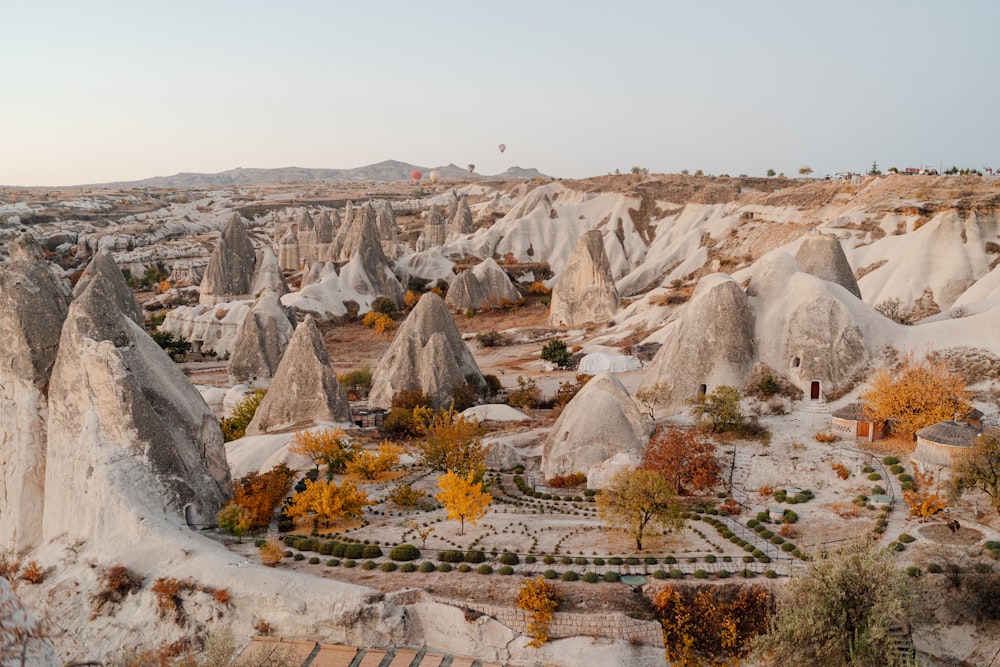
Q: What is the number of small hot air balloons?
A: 4